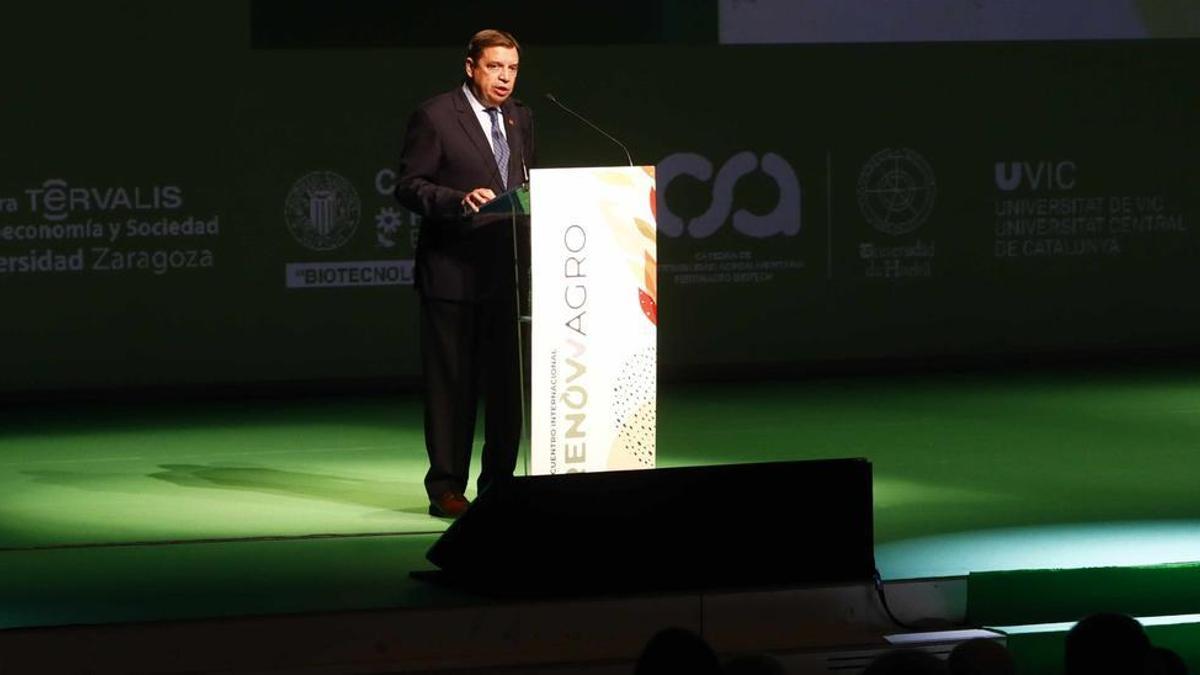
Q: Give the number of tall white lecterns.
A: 1